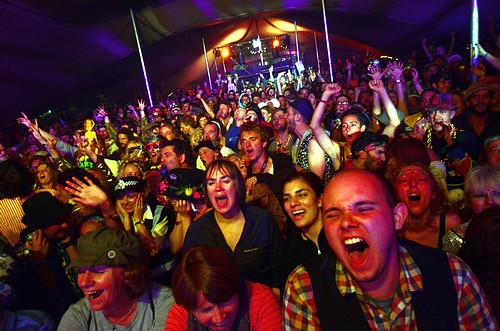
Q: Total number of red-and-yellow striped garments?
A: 1